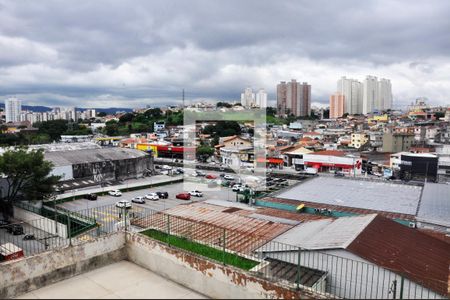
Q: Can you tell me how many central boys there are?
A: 0